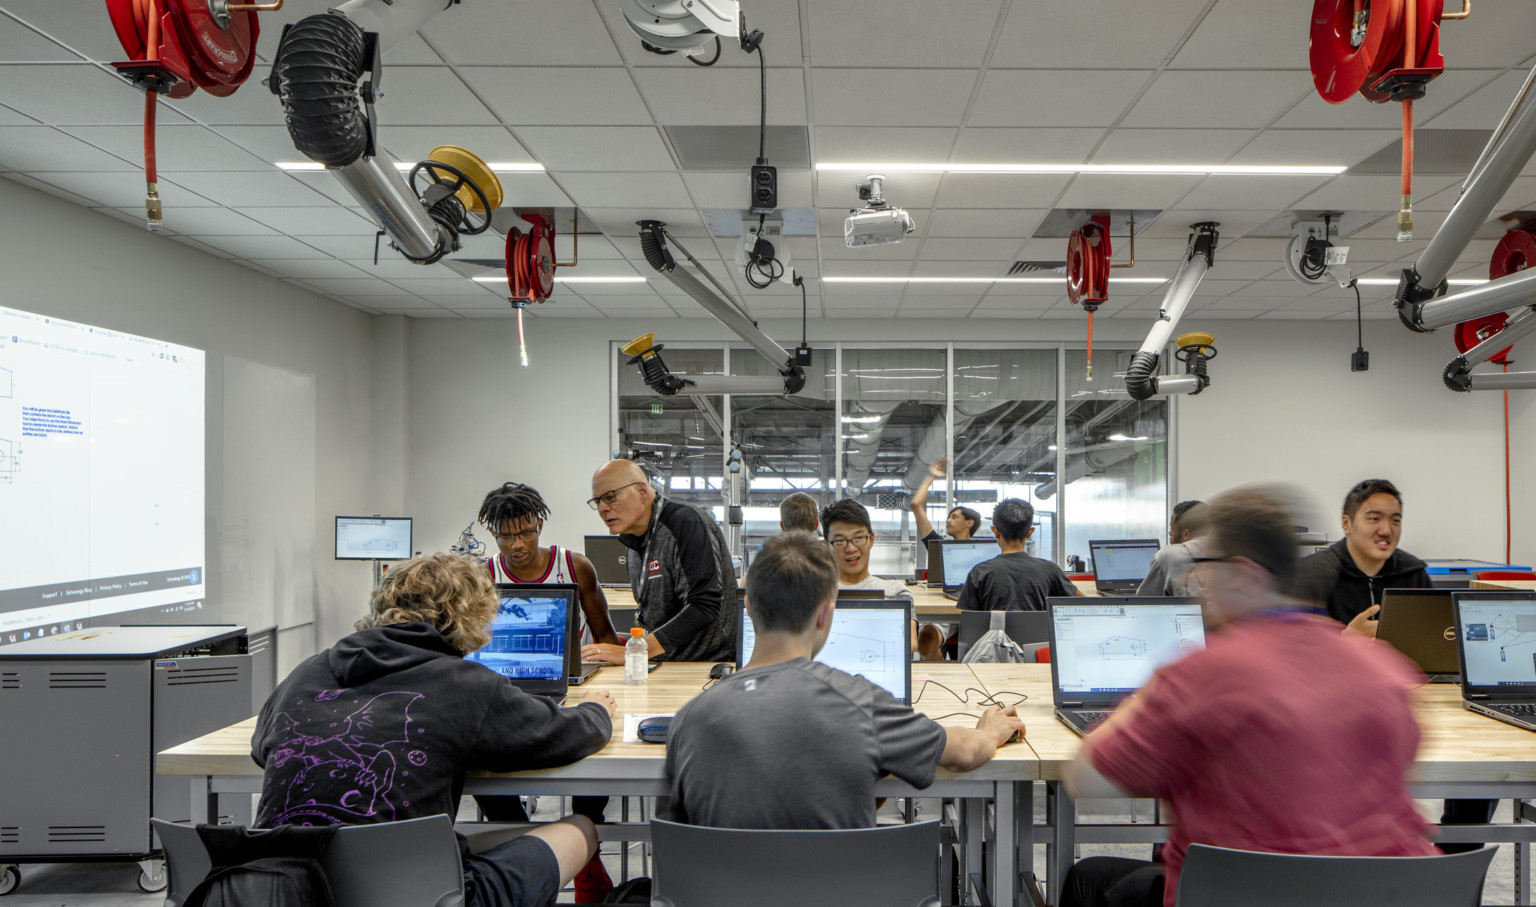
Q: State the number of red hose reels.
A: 6